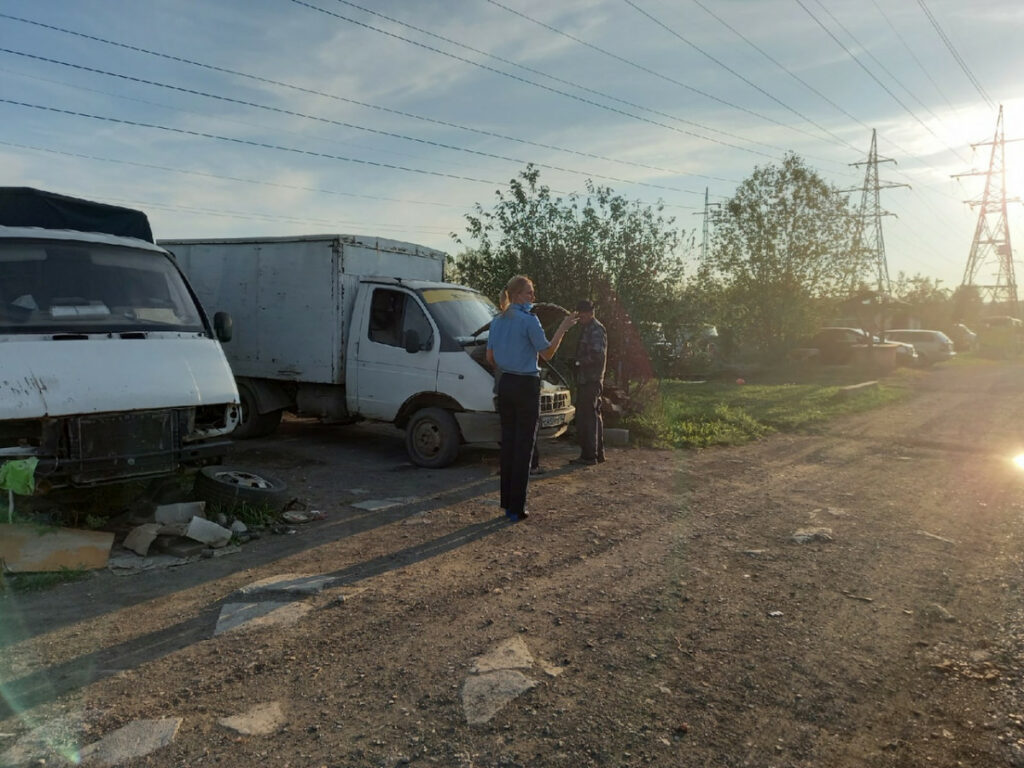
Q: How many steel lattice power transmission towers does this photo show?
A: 3